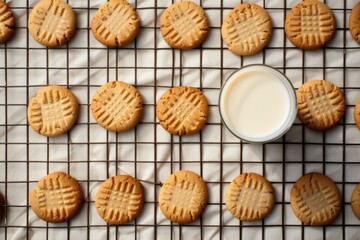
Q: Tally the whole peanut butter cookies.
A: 14